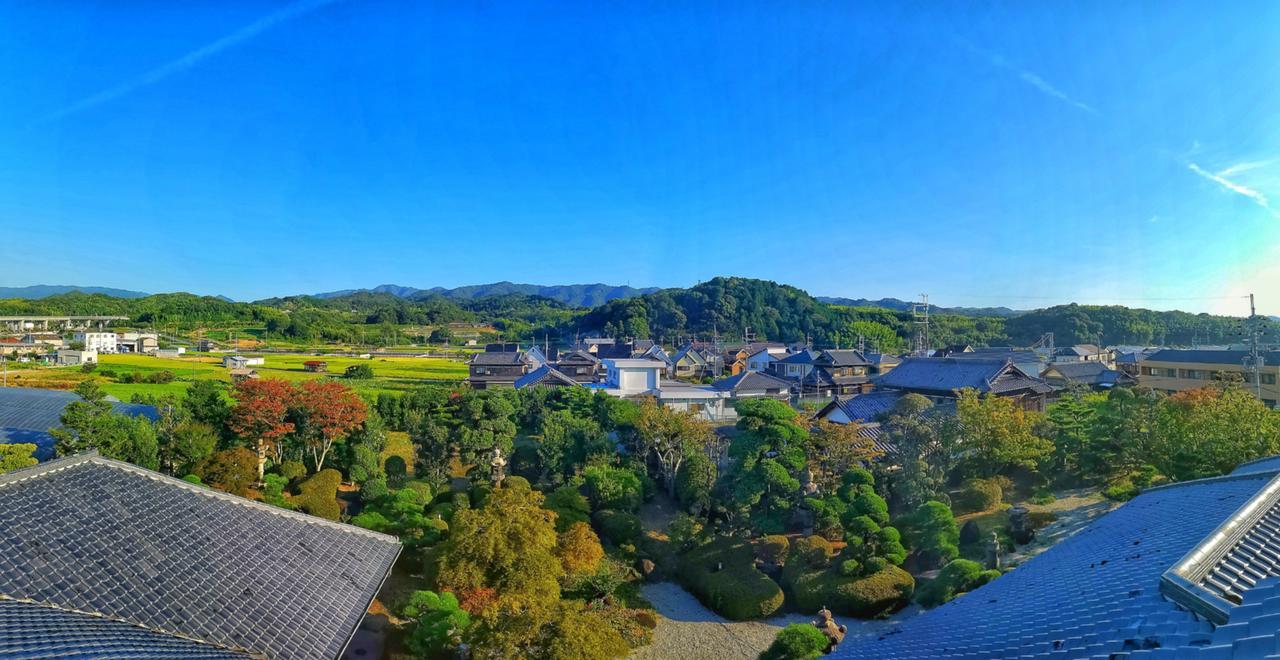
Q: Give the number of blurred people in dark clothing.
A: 0